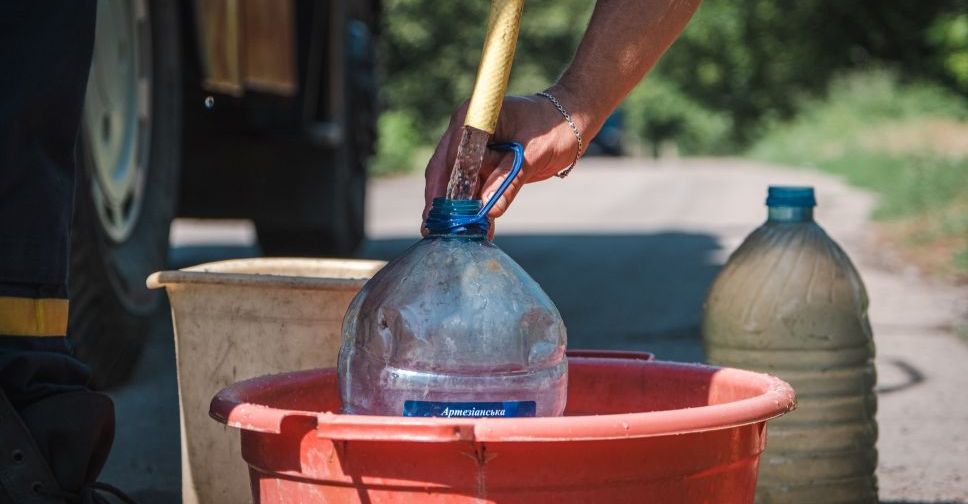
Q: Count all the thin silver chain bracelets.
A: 1